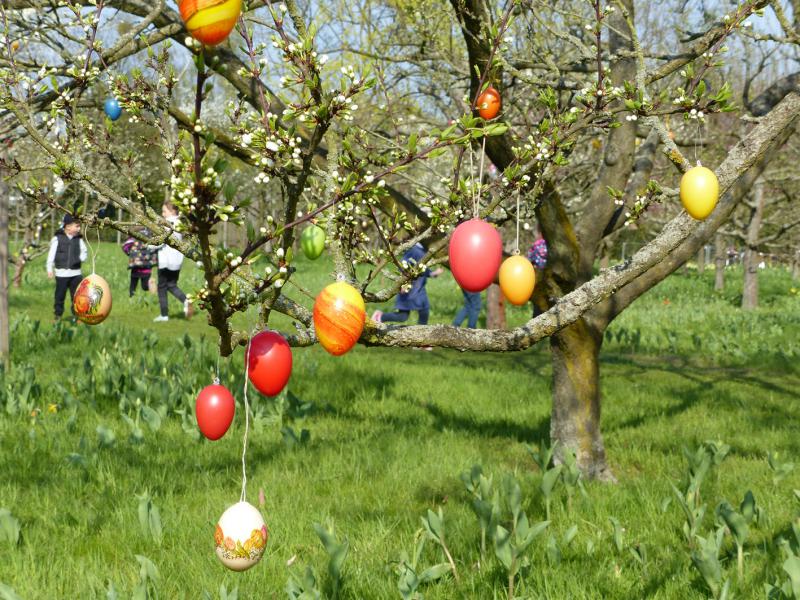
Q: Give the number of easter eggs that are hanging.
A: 12